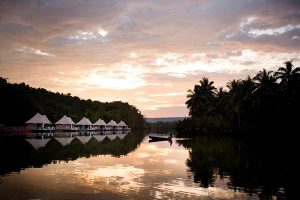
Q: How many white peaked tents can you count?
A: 6